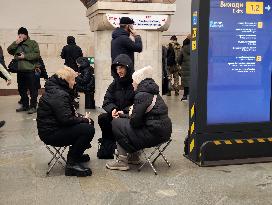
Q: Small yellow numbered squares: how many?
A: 2